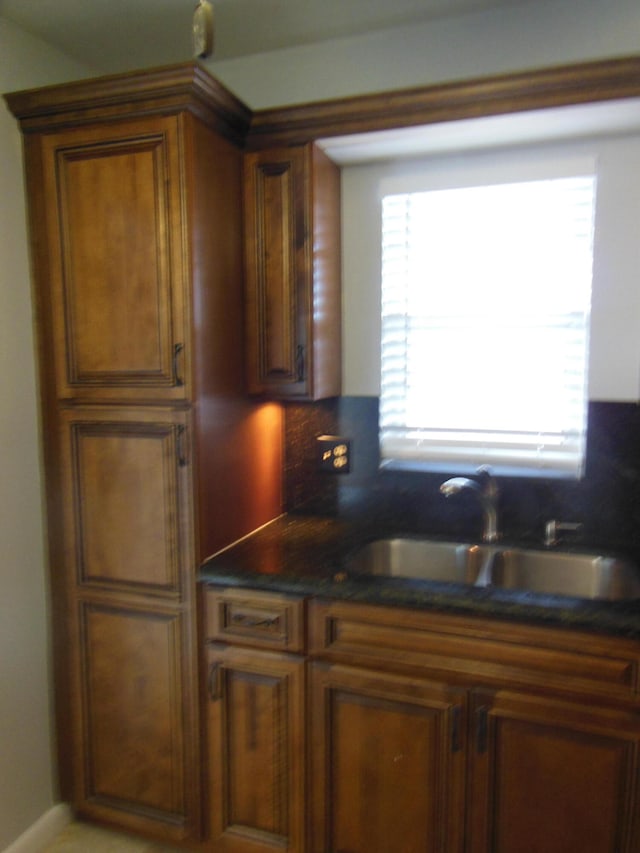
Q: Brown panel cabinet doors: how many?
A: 6